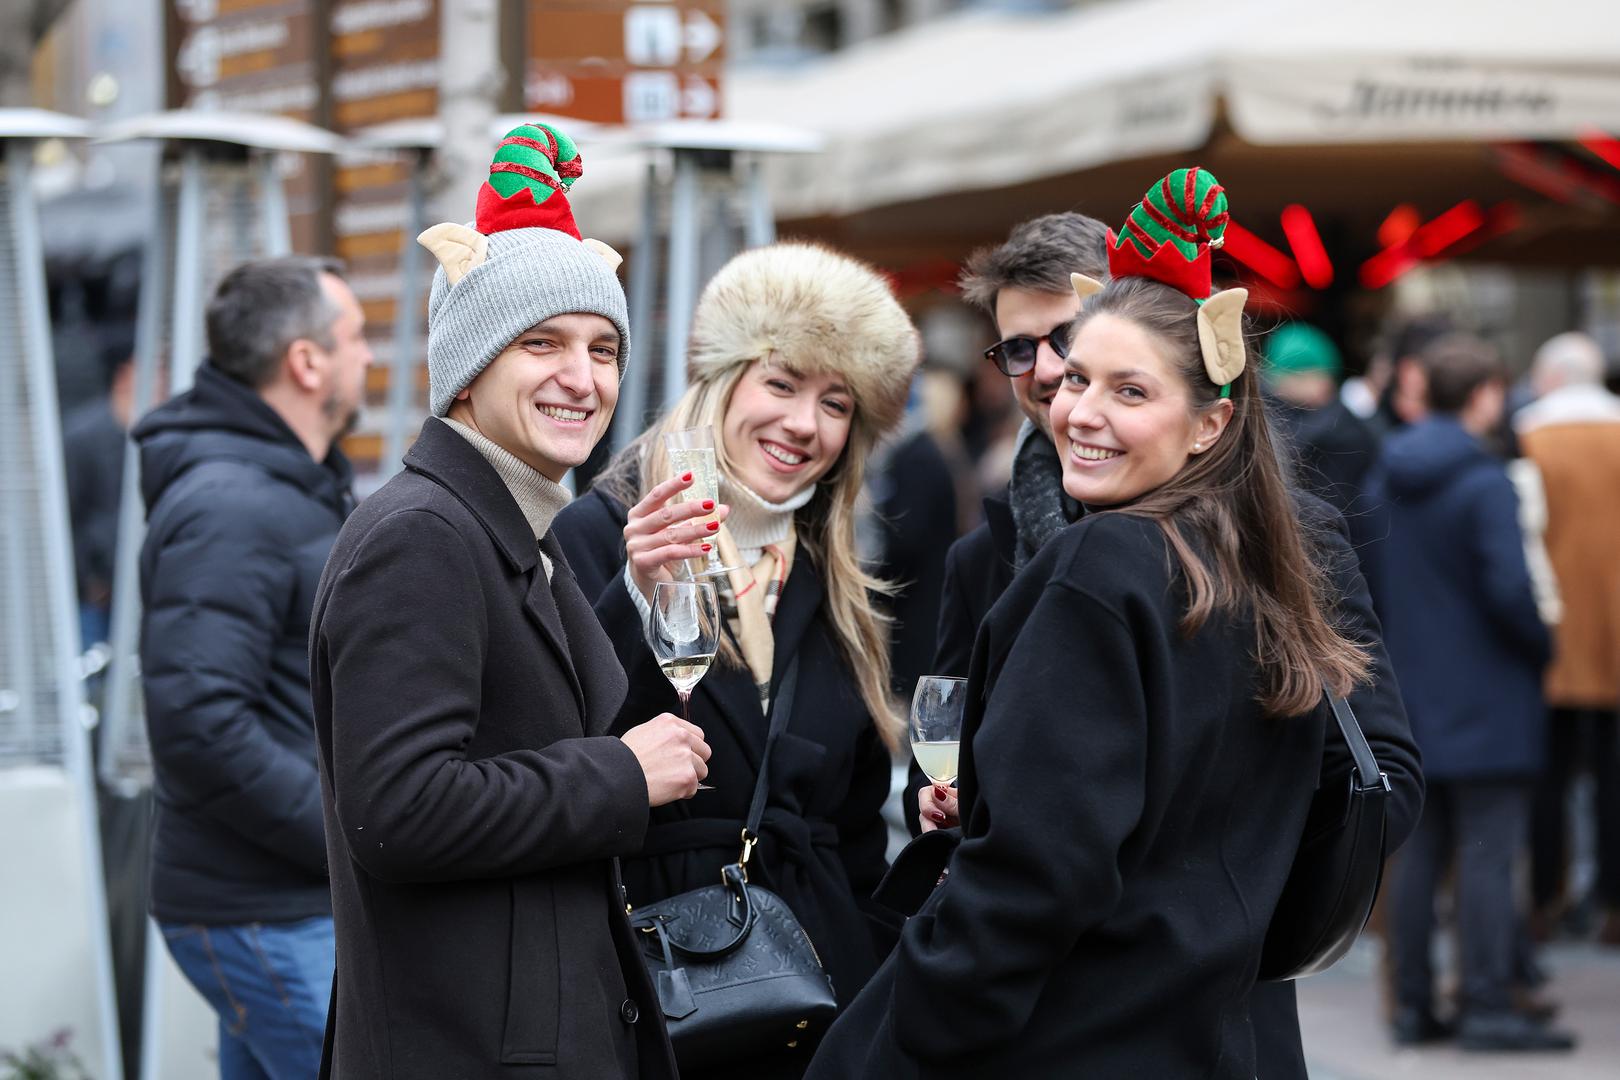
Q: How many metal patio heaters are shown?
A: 4